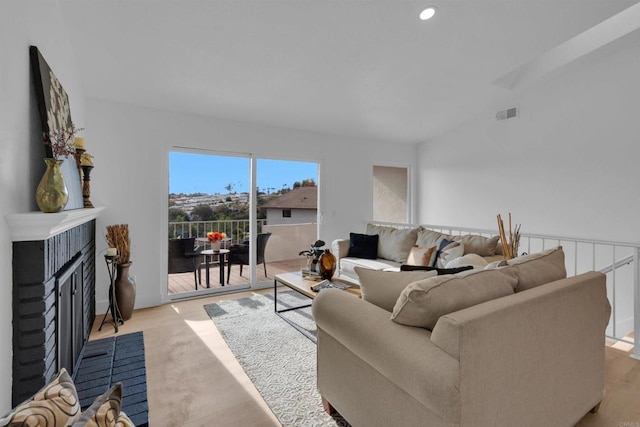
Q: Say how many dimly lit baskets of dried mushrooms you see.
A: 0